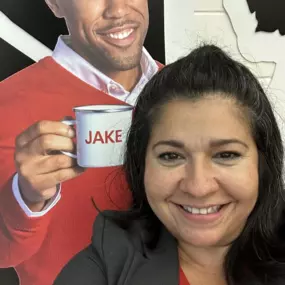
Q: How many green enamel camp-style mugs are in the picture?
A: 0